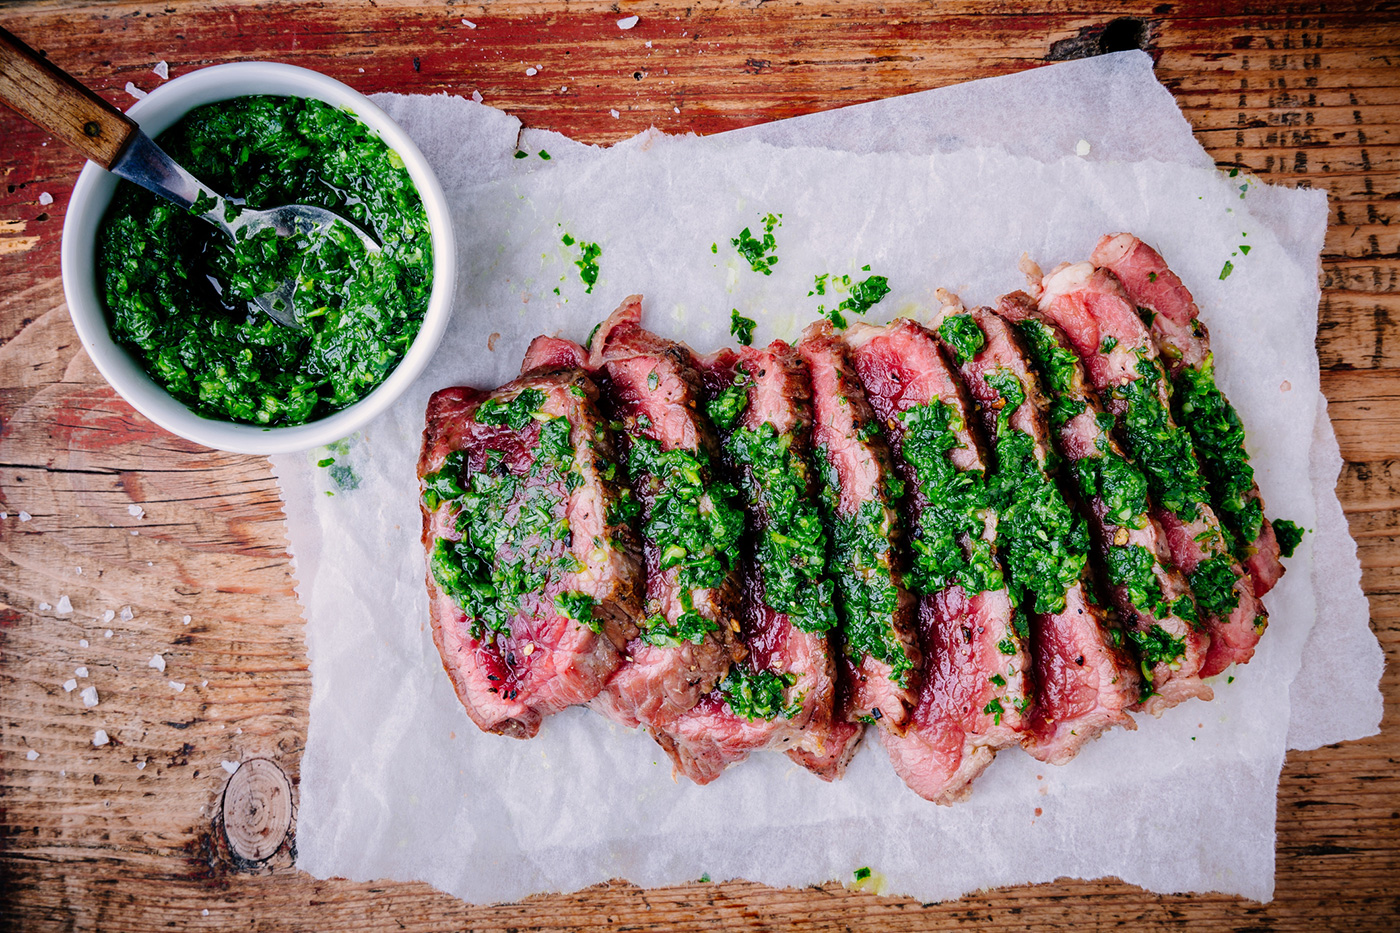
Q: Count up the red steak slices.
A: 9